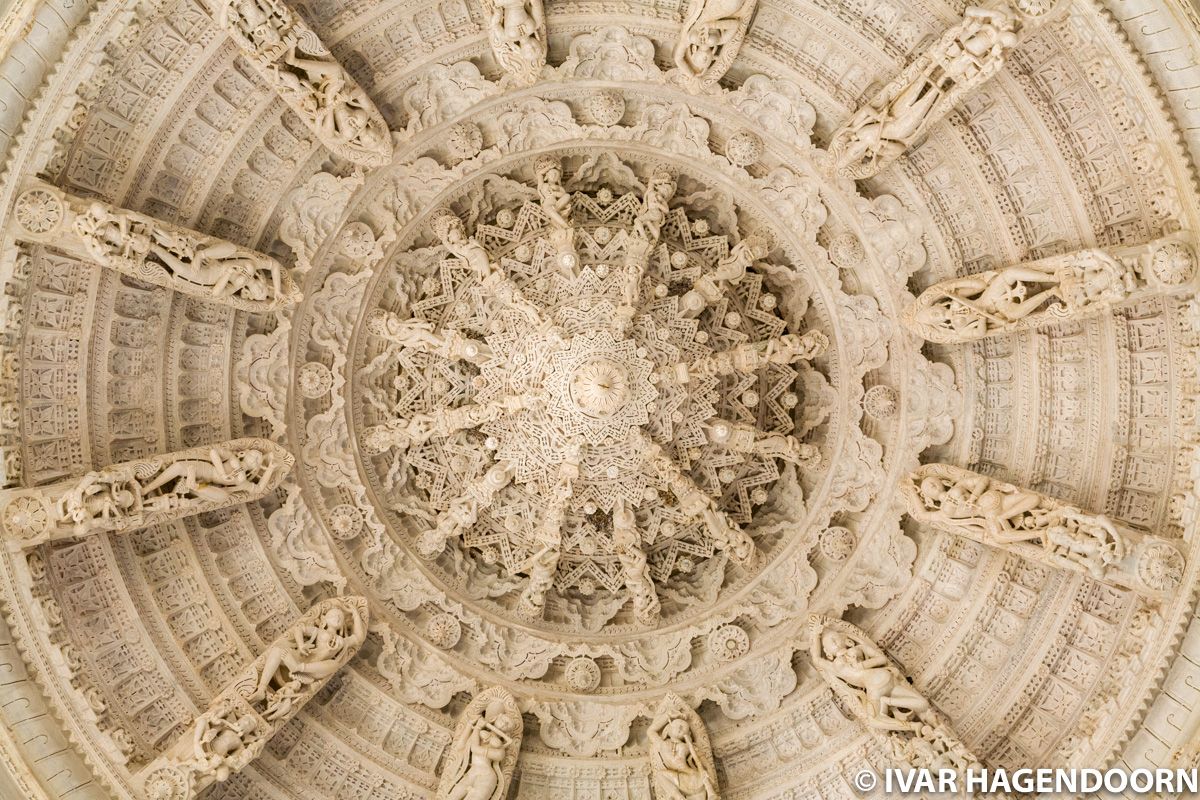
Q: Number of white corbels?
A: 12